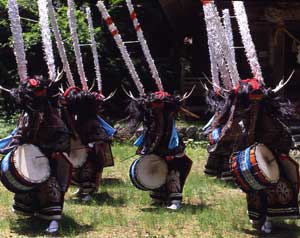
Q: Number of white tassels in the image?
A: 11